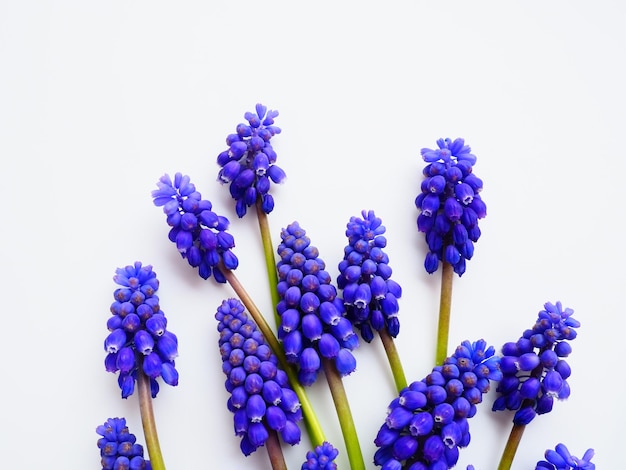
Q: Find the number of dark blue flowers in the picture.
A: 12